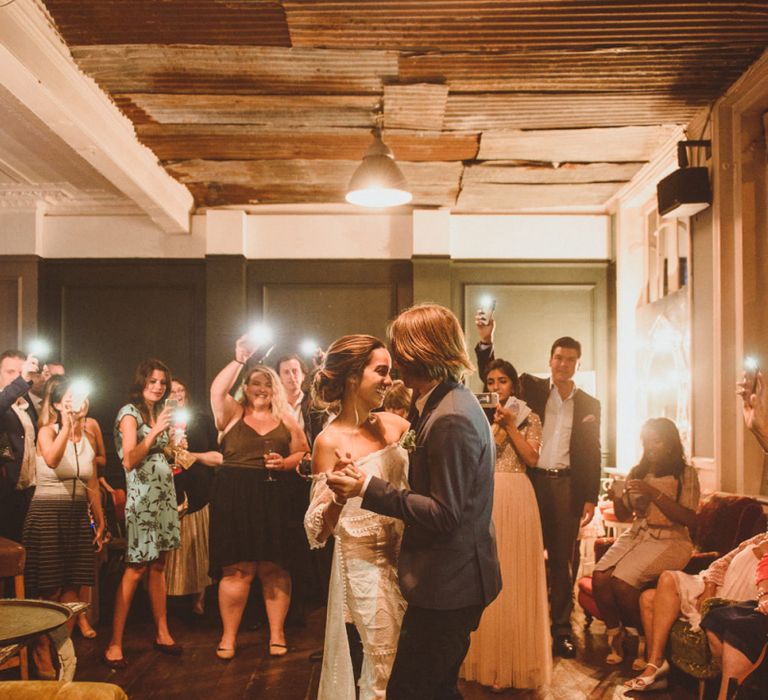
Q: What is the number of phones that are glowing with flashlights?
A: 7